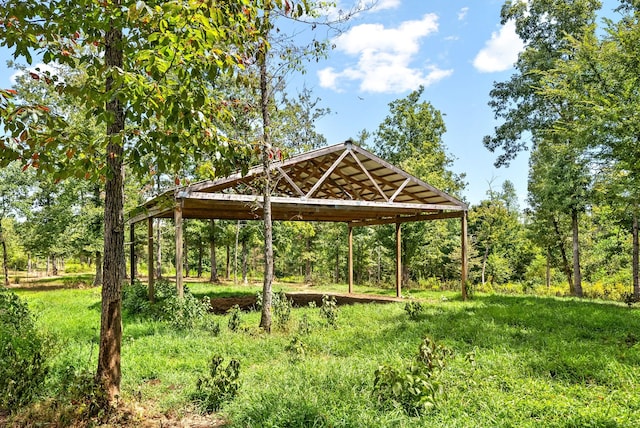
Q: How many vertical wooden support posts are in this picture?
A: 6